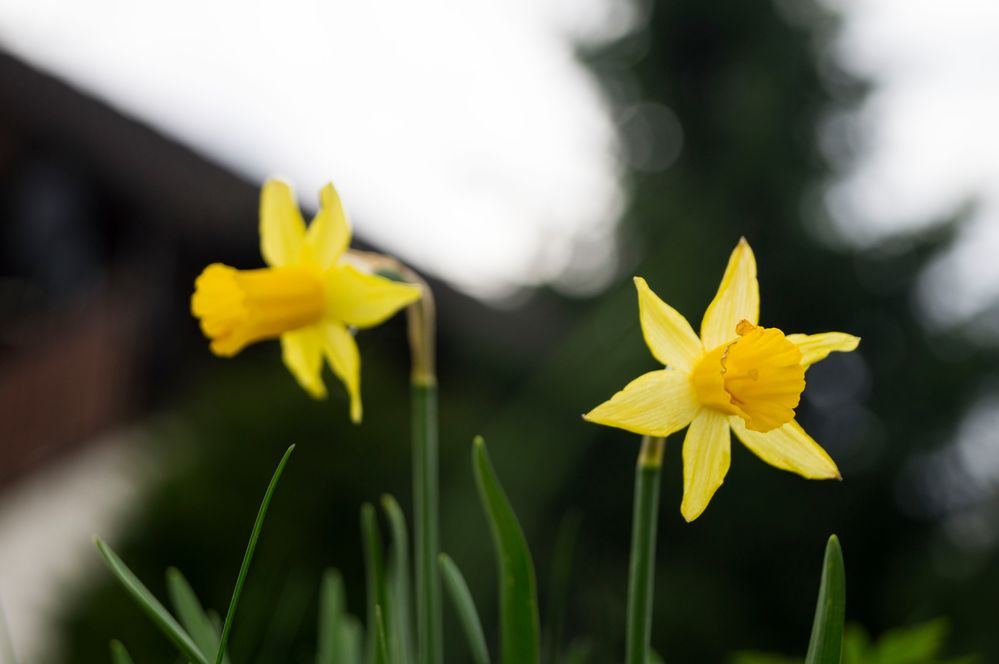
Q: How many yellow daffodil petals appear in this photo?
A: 11